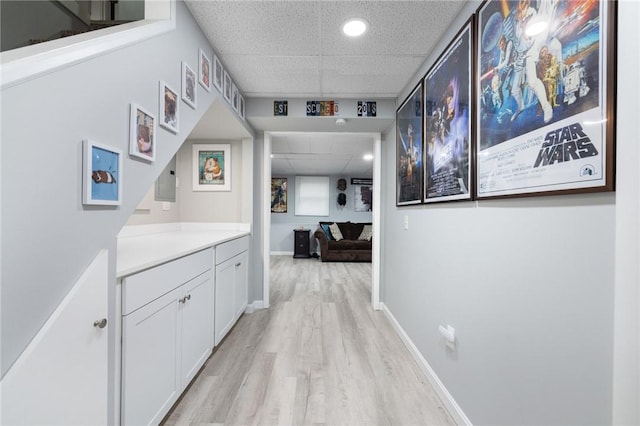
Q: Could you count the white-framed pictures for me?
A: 10